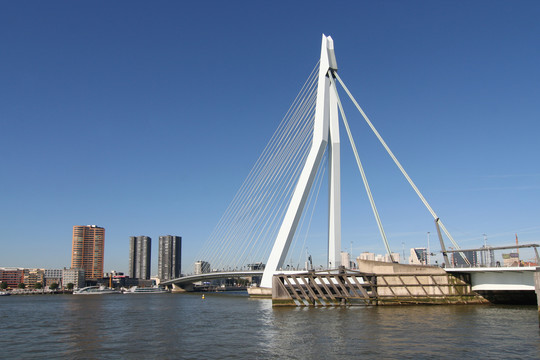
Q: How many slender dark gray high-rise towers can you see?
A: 2